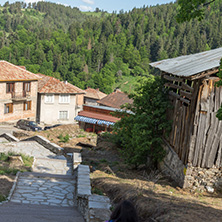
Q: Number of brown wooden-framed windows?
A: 4